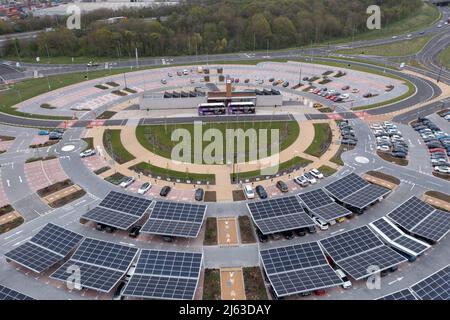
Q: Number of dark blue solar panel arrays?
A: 15